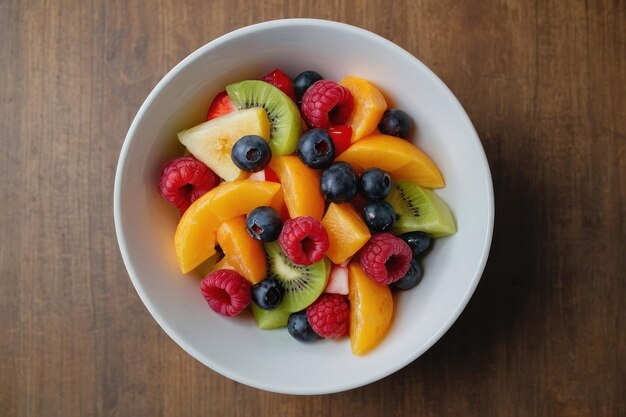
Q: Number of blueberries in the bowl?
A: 12